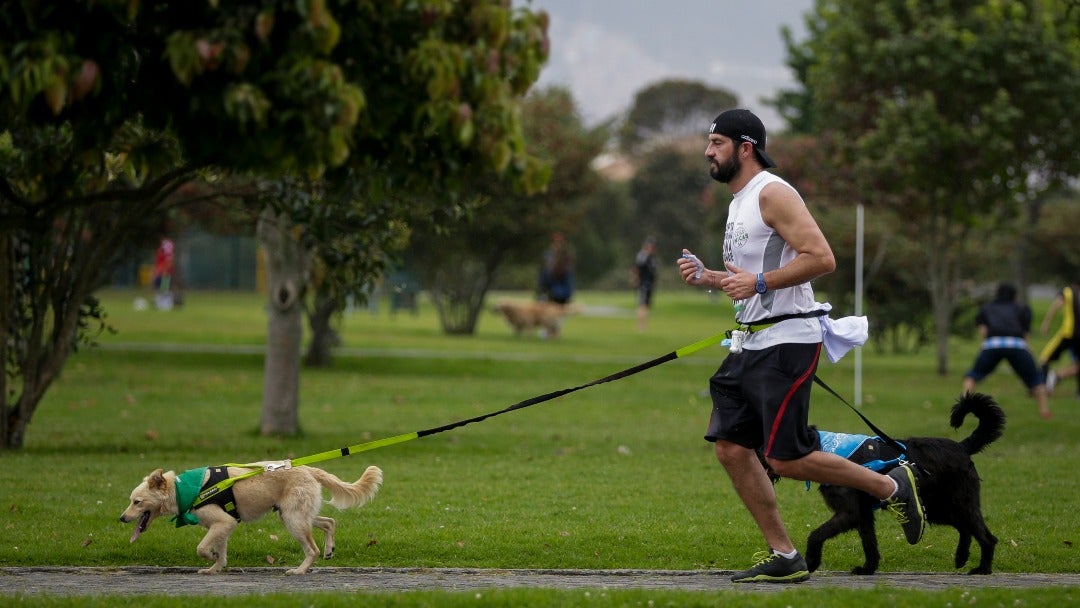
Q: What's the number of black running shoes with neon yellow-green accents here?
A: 2